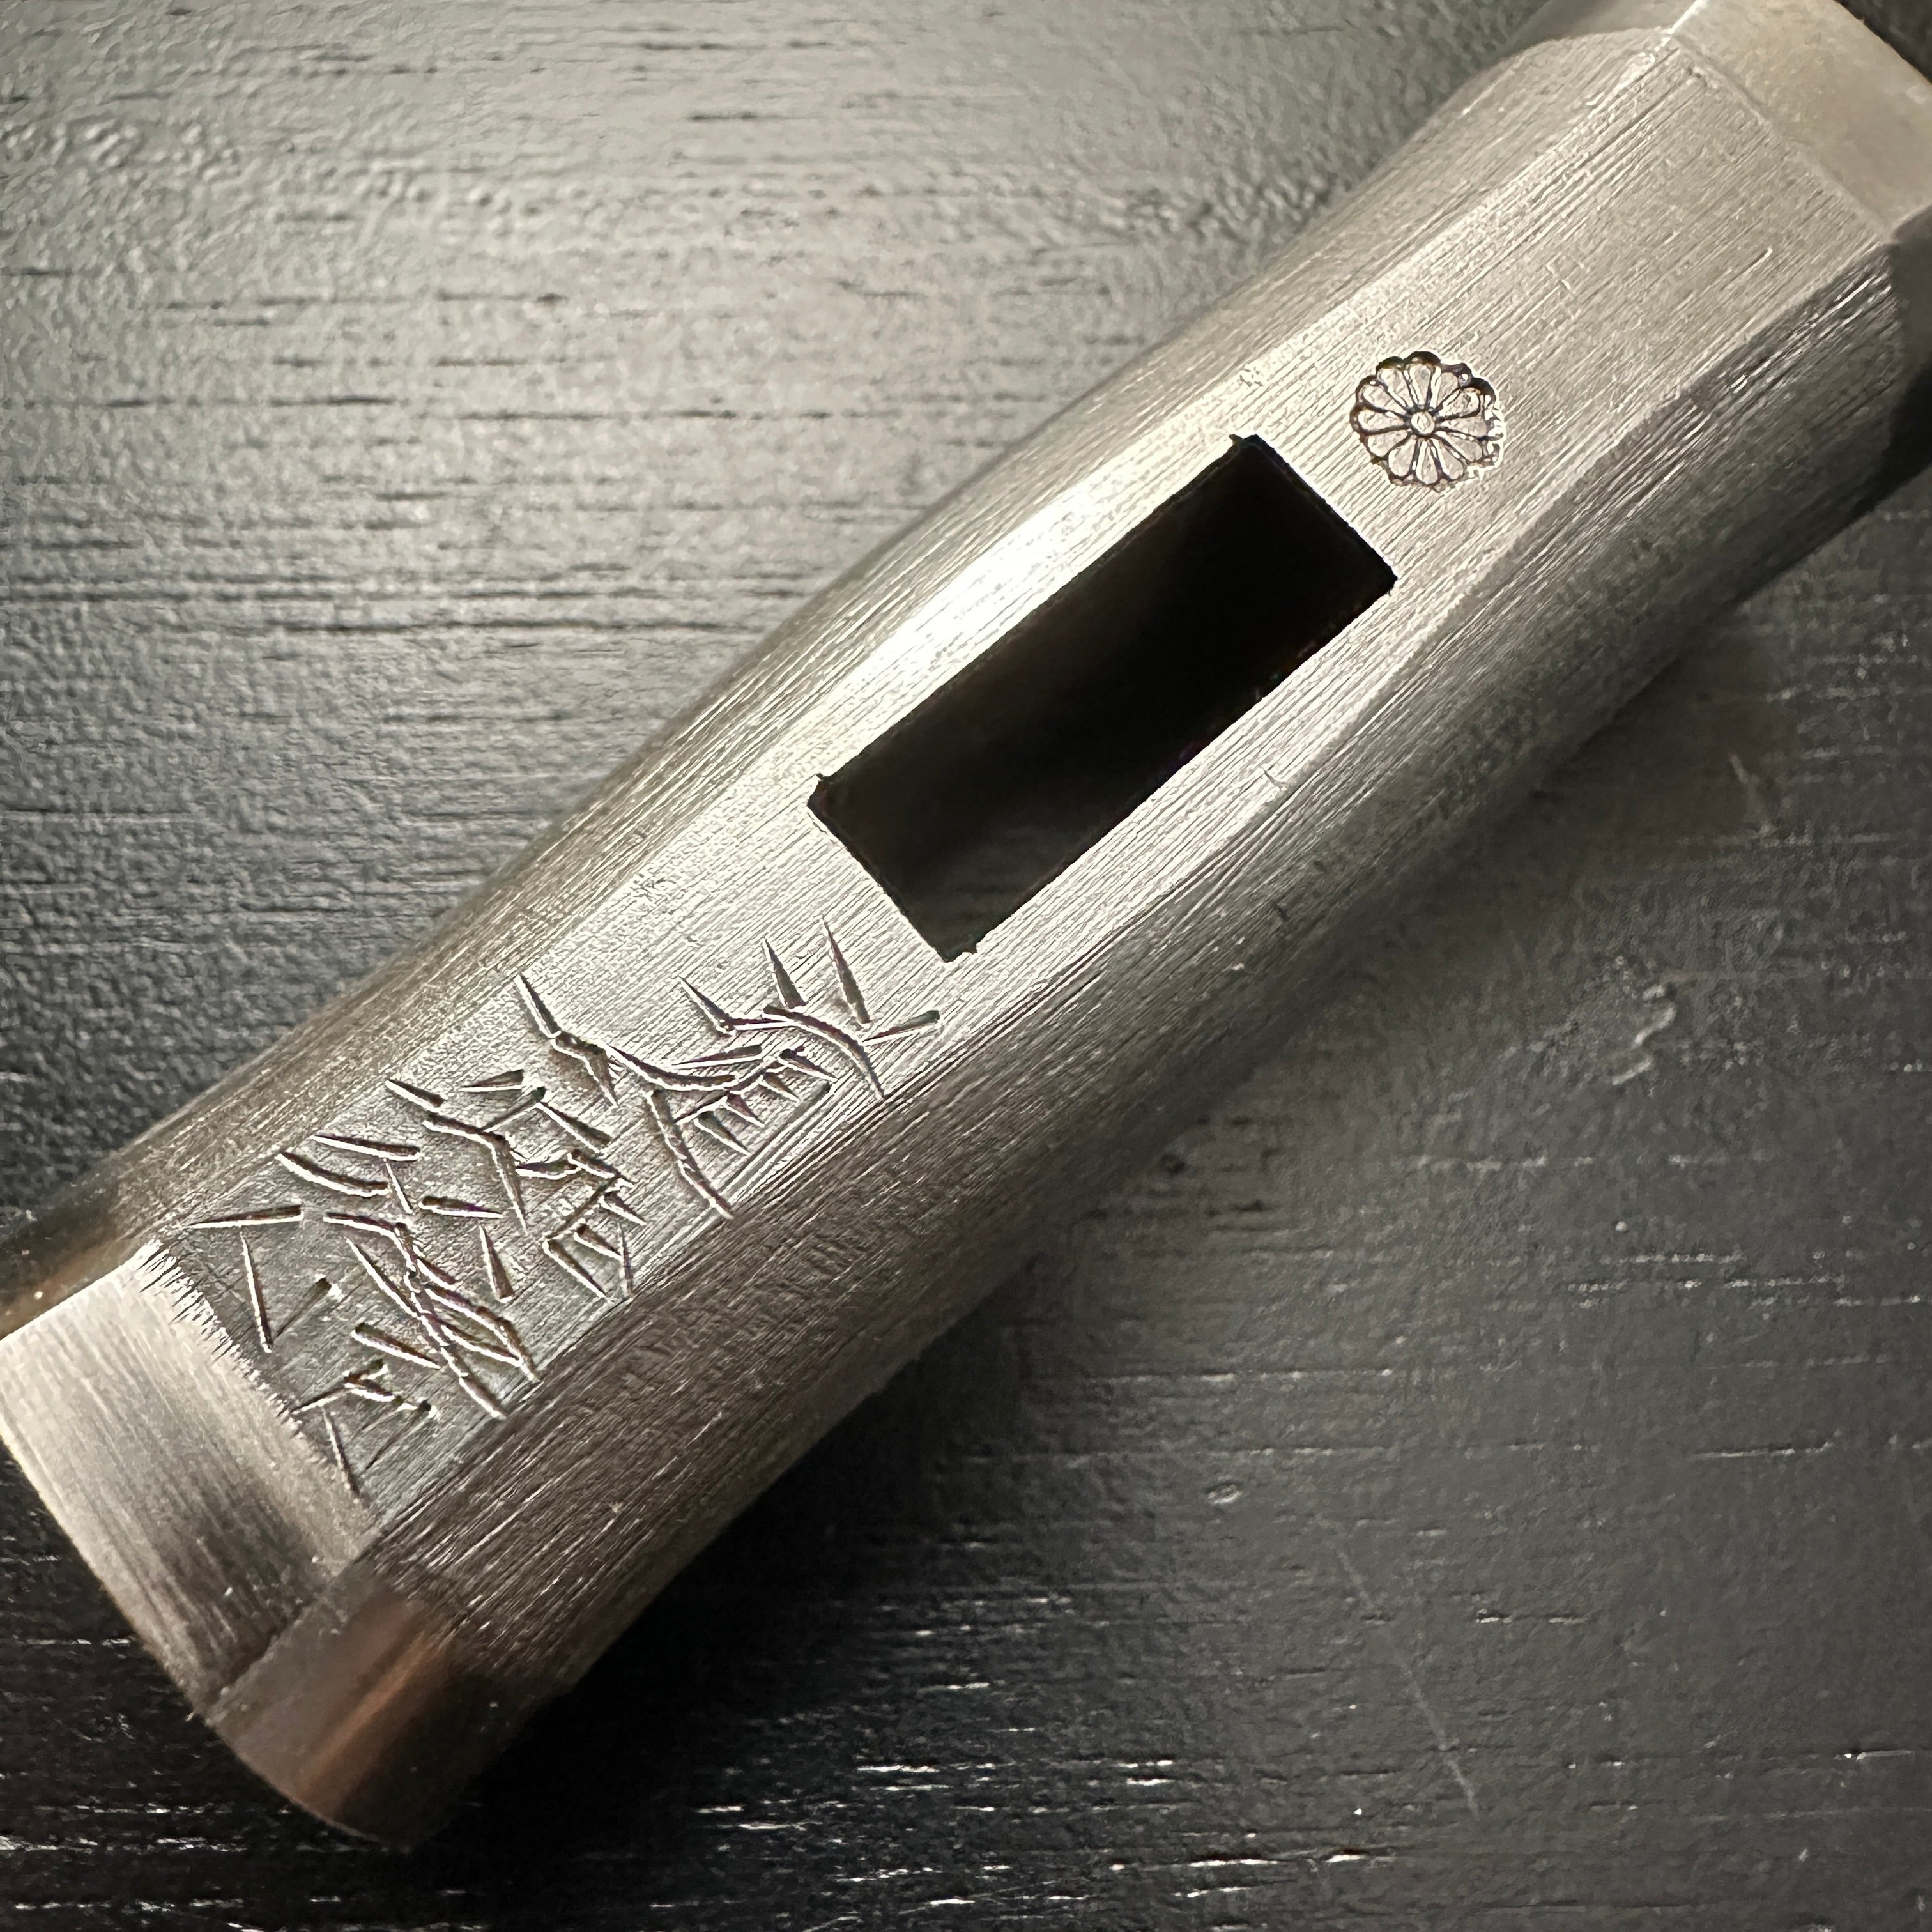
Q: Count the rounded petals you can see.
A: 12